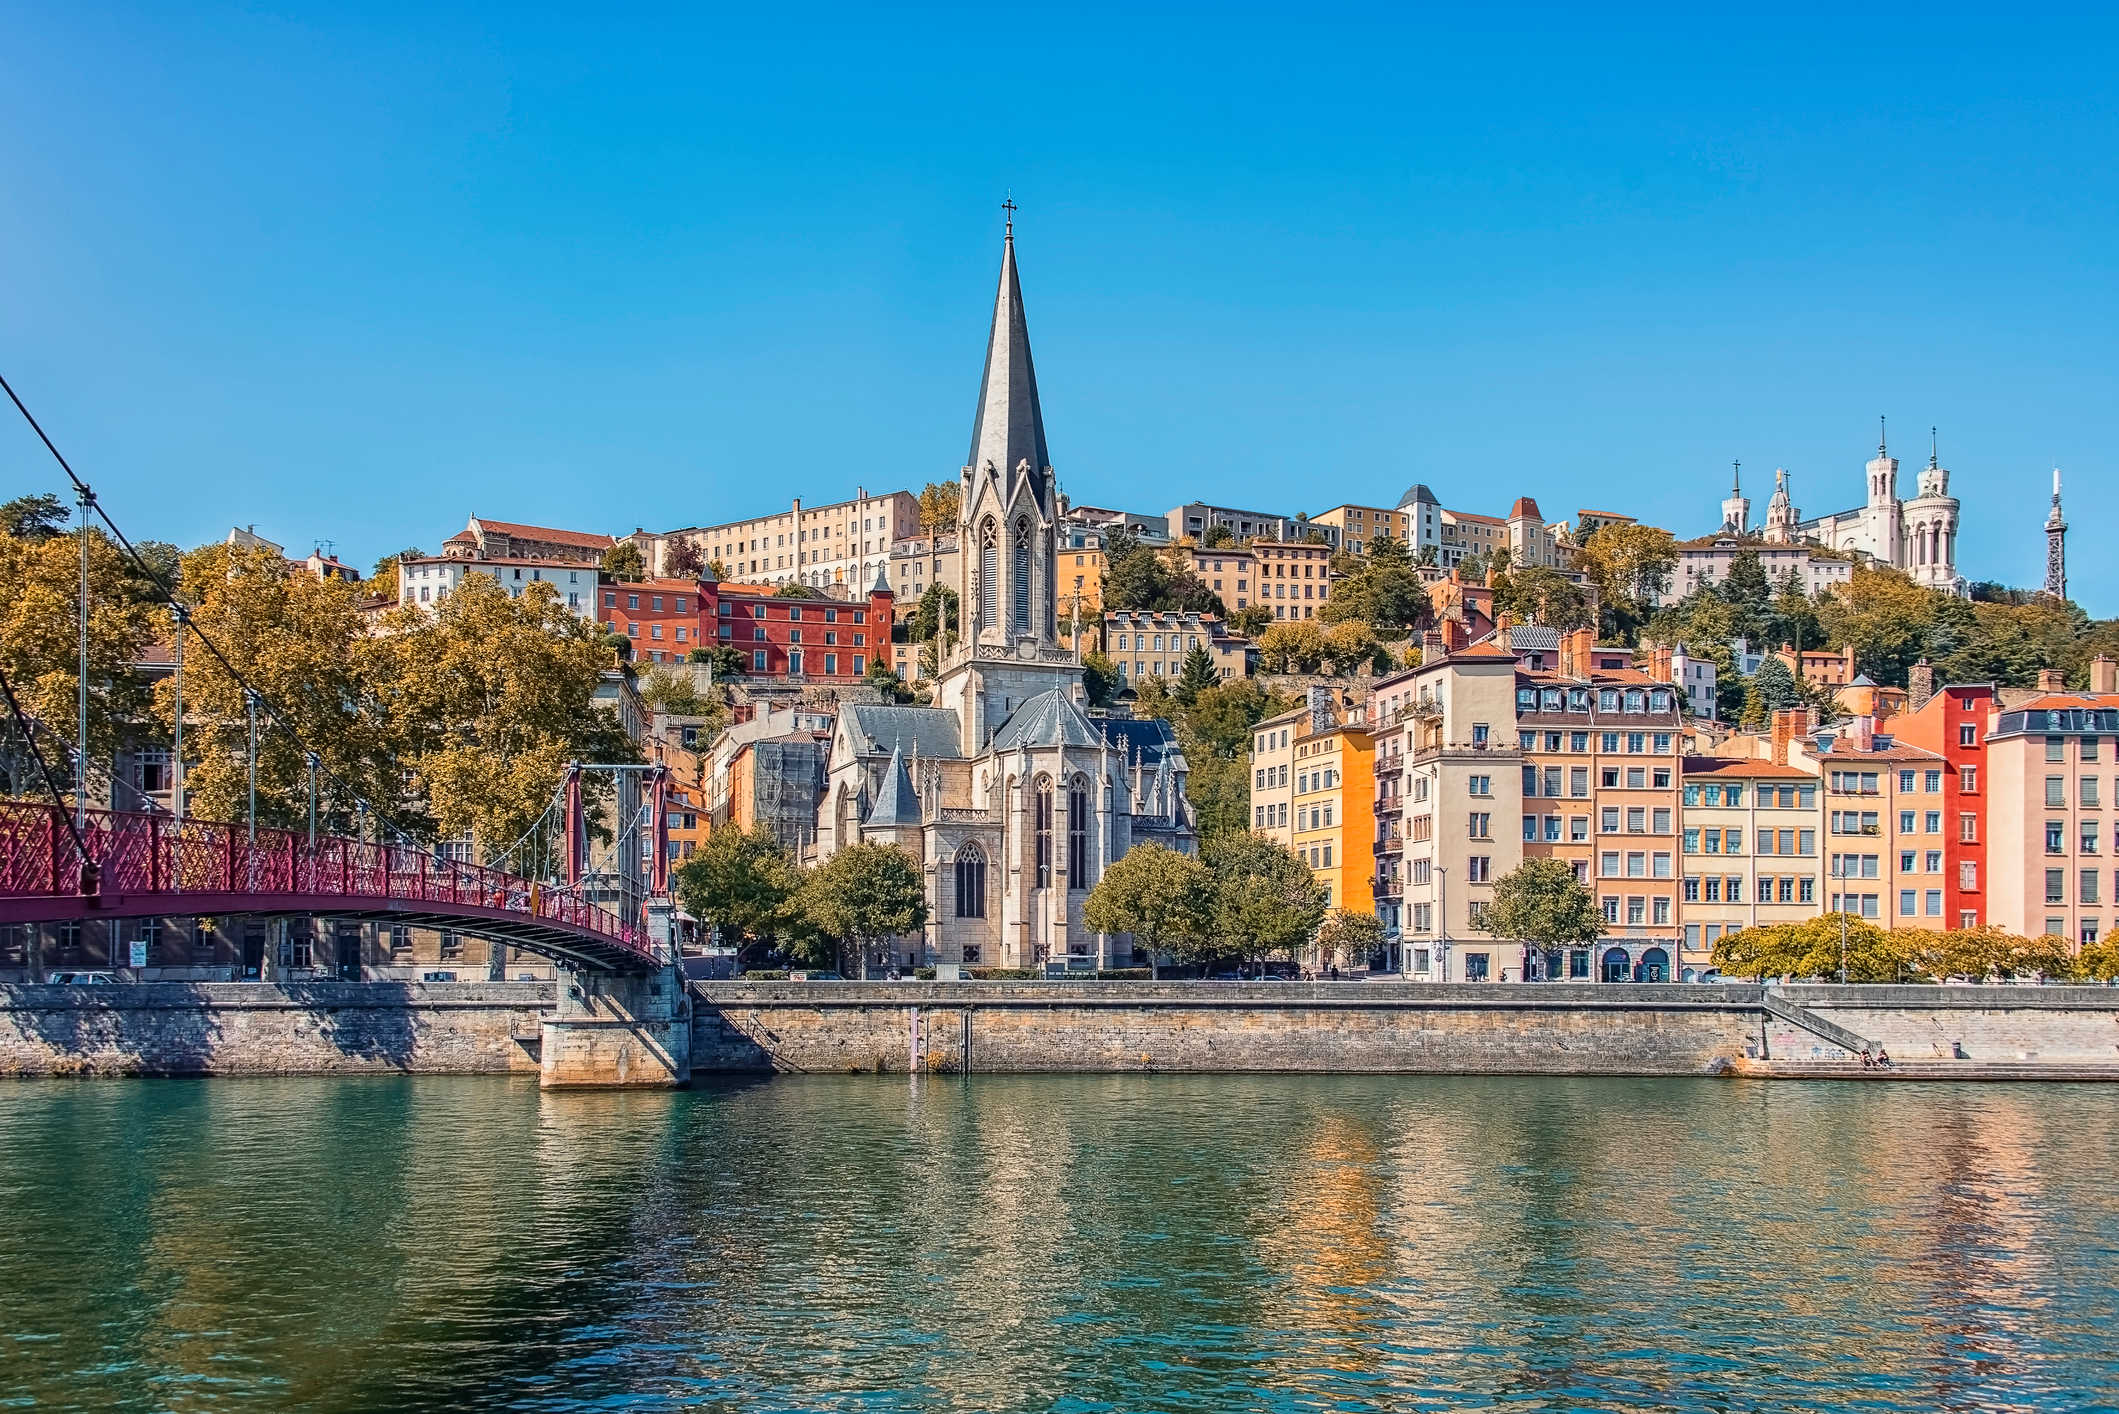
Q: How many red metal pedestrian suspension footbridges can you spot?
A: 1